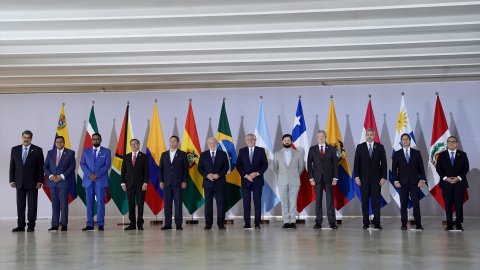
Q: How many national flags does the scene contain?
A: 12